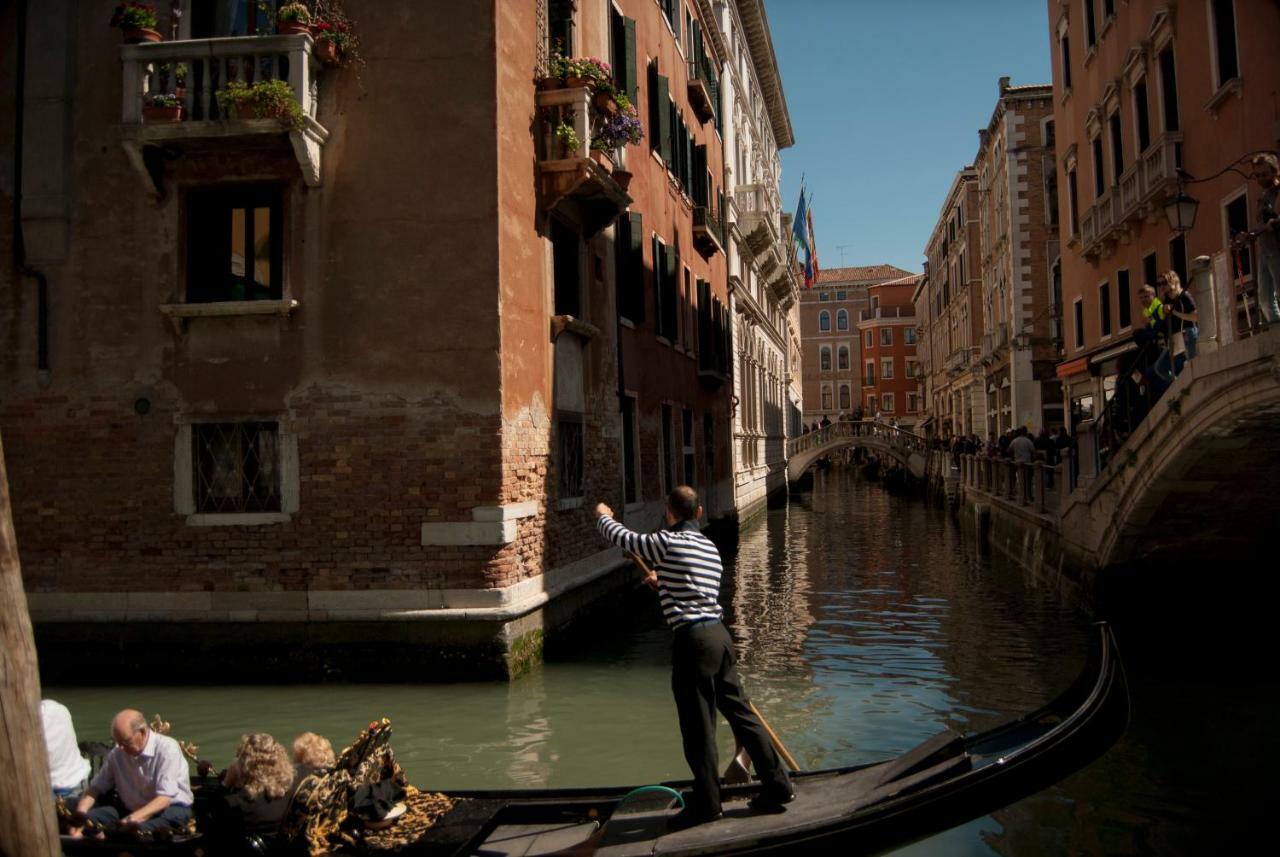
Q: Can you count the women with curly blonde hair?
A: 2